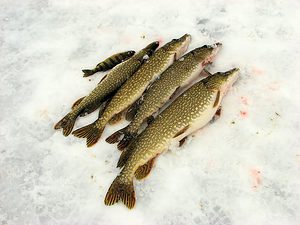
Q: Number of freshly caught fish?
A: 5